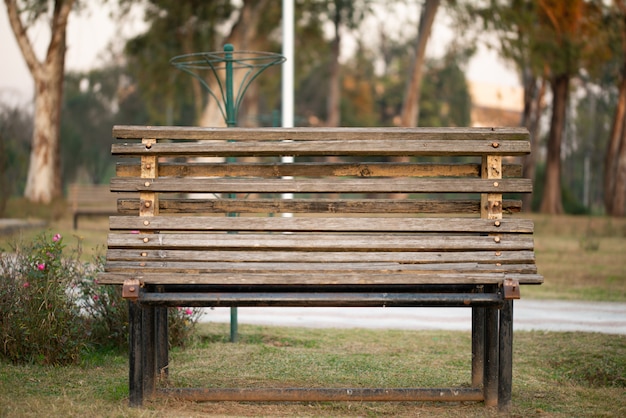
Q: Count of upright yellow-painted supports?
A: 2